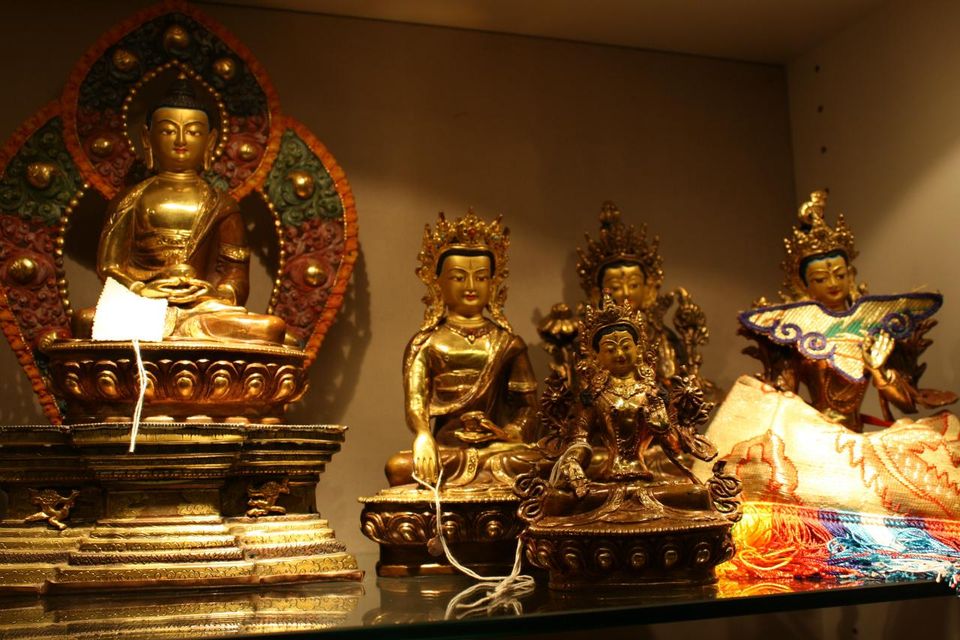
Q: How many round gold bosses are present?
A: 9